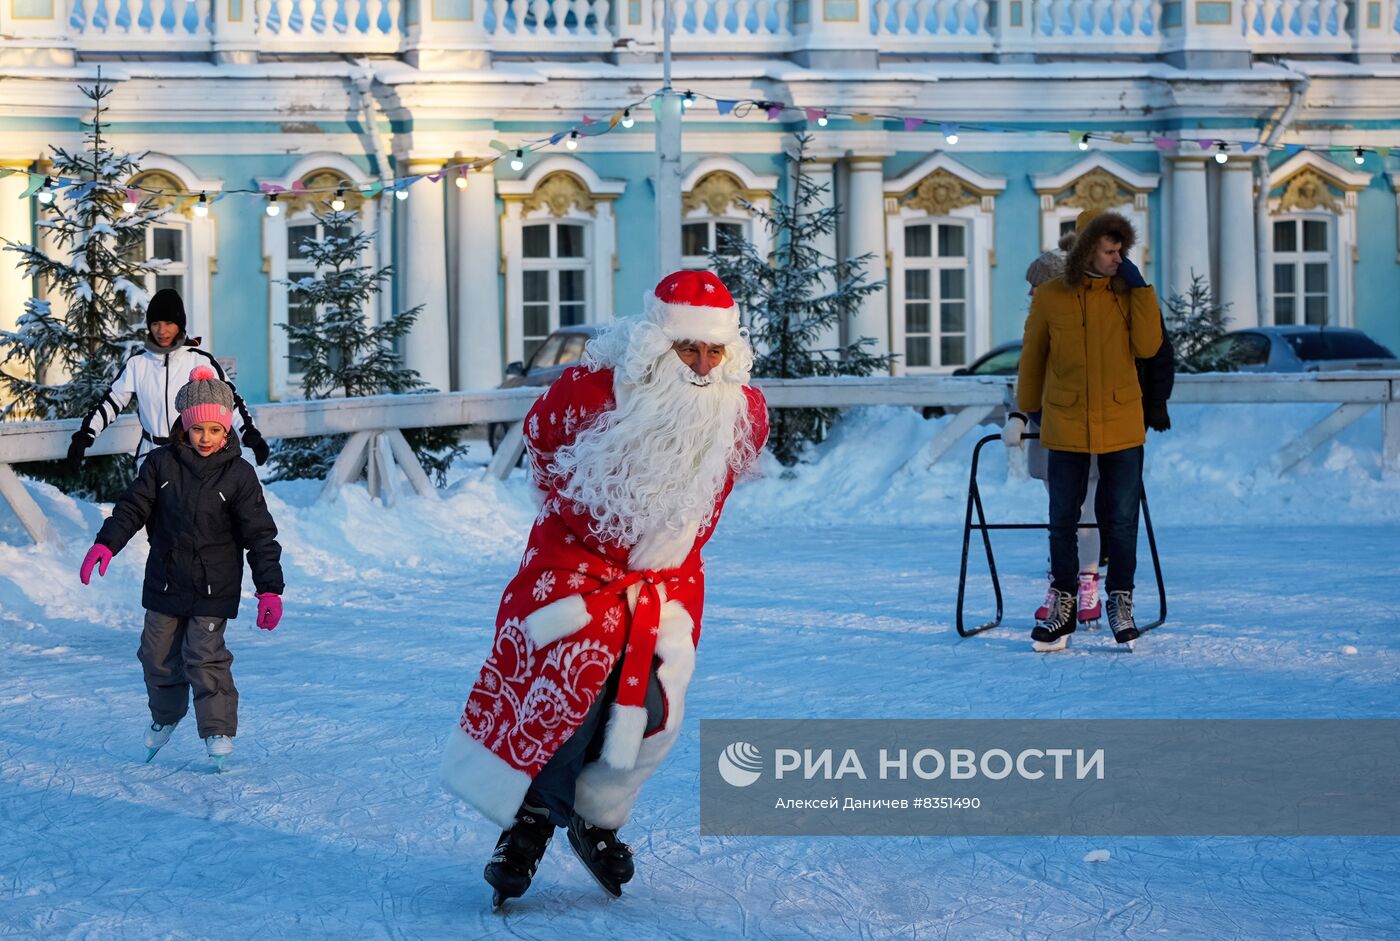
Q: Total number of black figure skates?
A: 4